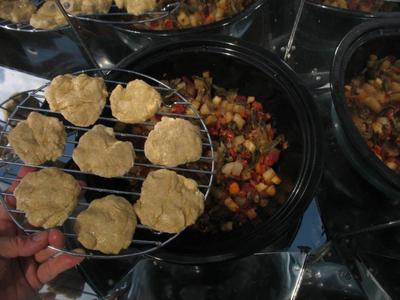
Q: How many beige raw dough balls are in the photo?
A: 8